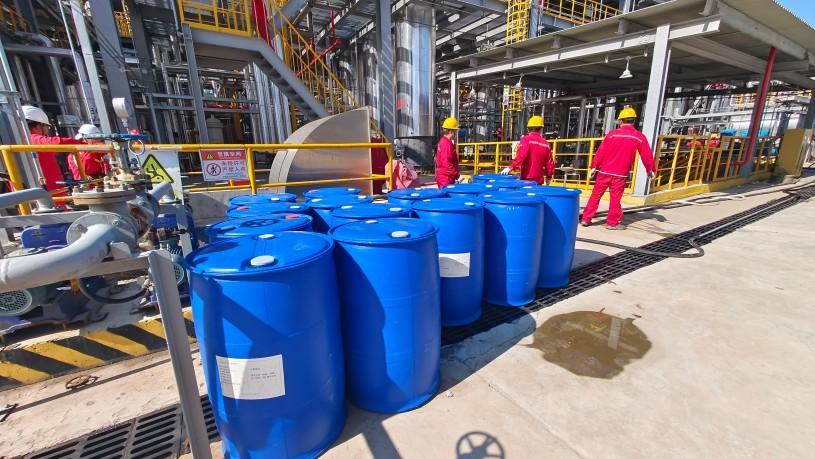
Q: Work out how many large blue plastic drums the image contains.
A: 15